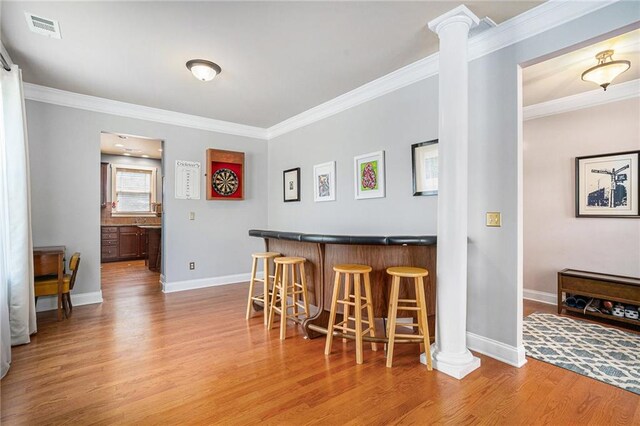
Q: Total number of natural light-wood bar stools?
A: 4